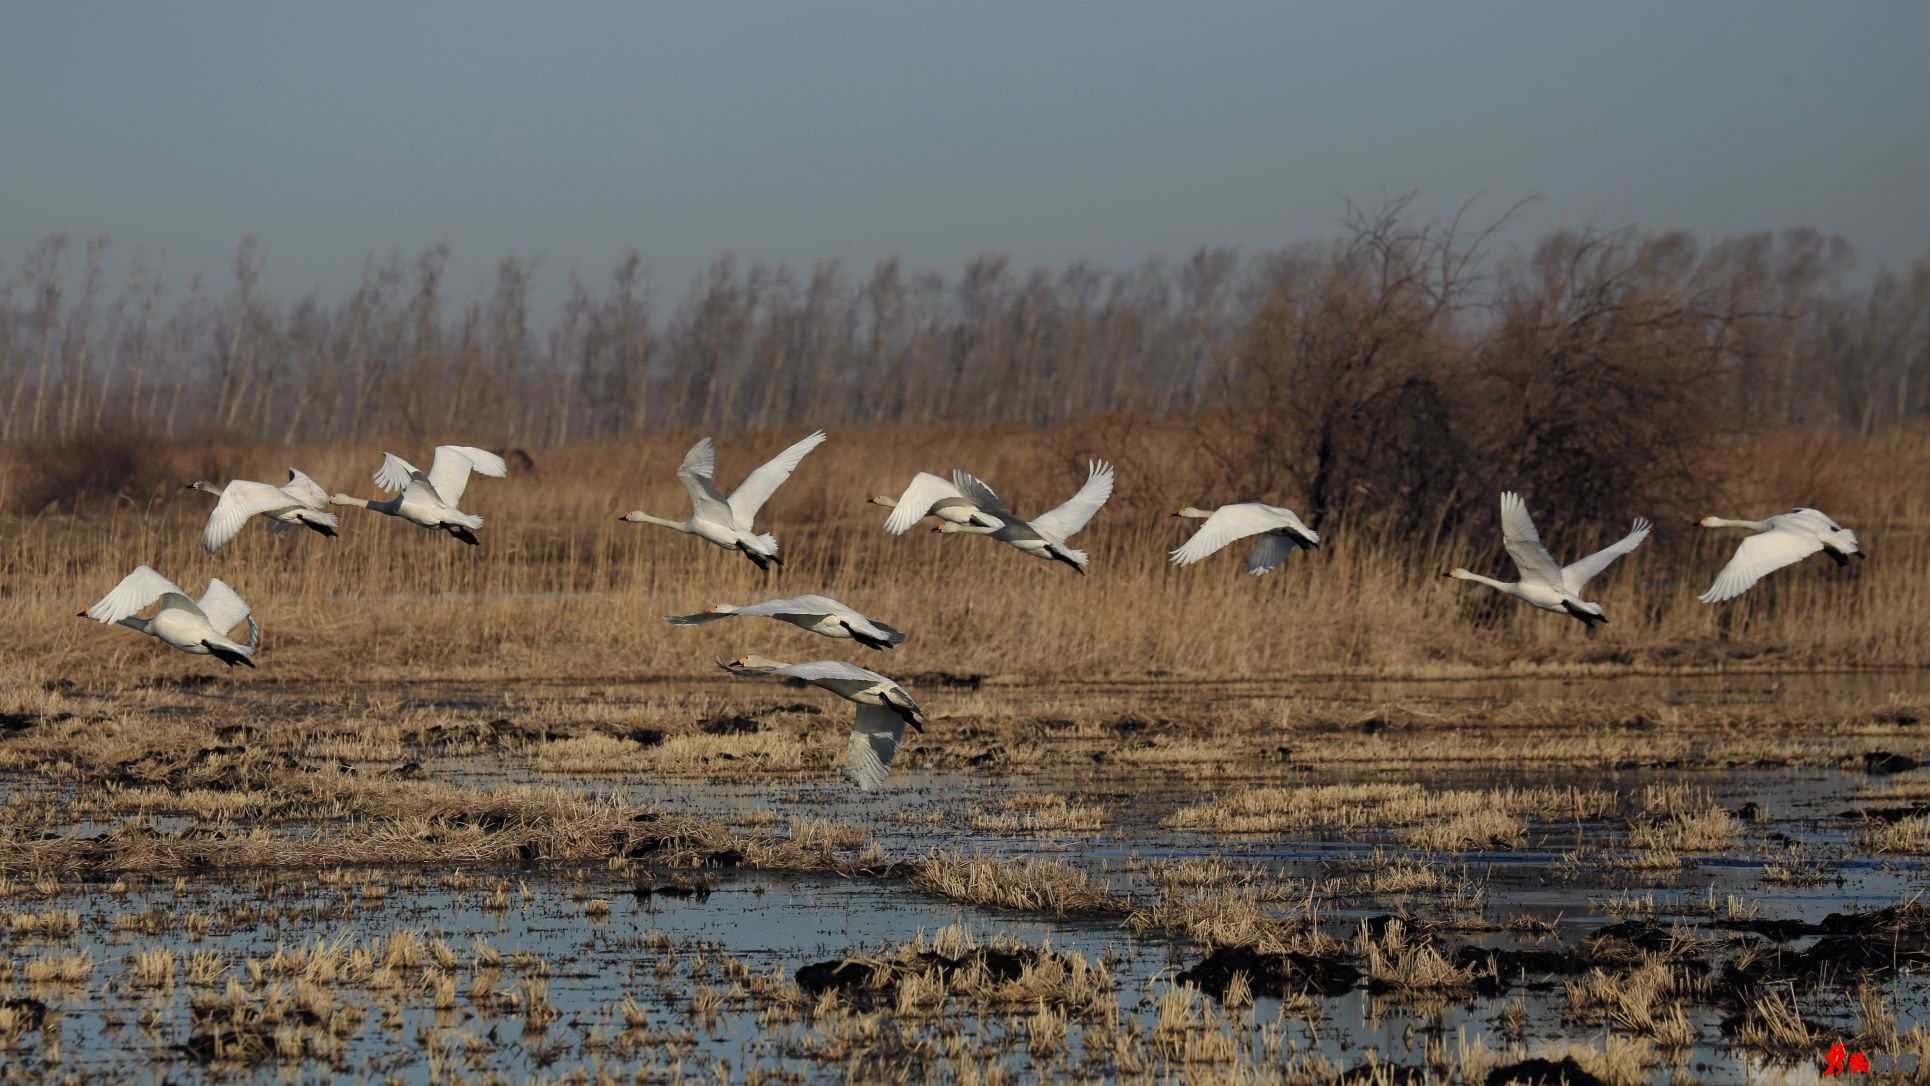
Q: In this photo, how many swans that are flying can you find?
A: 11